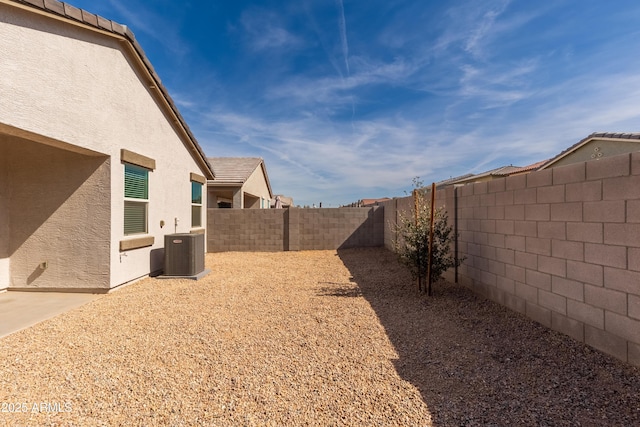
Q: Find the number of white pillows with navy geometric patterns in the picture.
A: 0